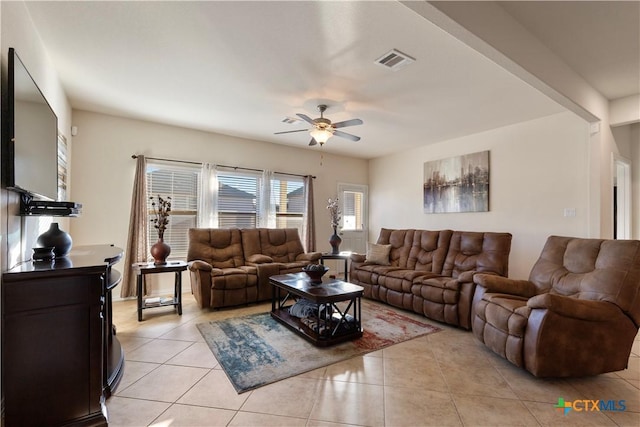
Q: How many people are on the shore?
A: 0